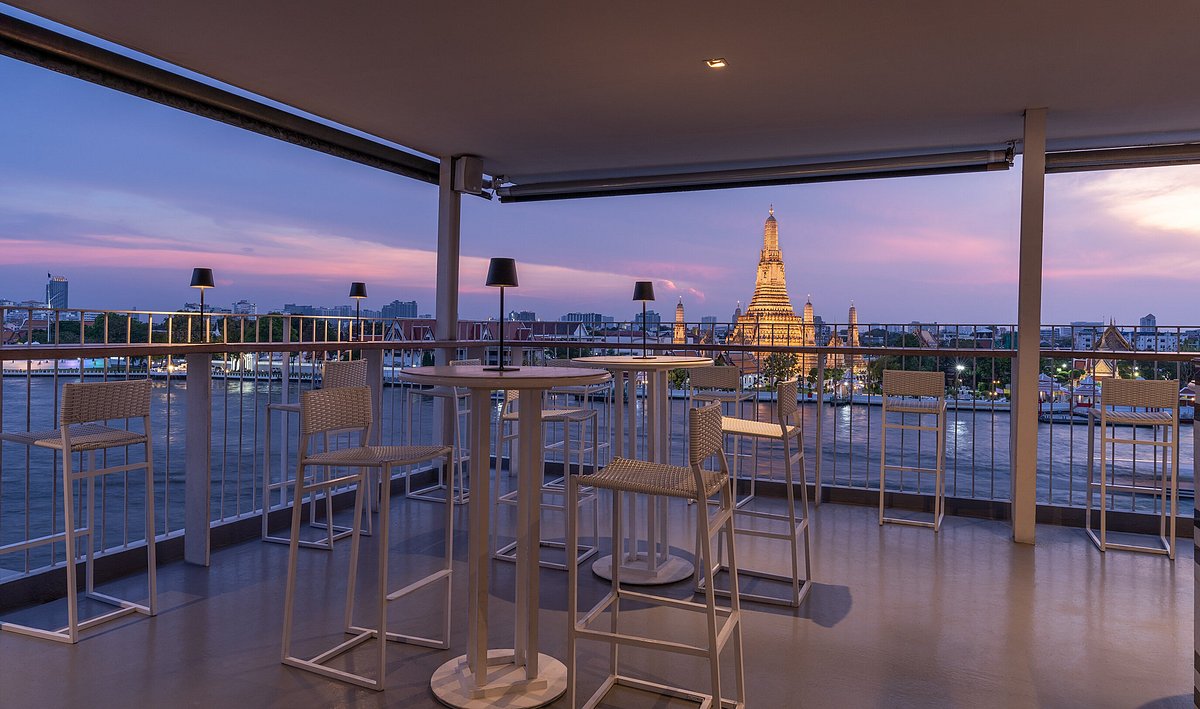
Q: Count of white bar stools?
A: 11